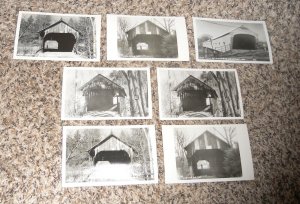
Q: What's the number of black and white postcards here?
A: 7